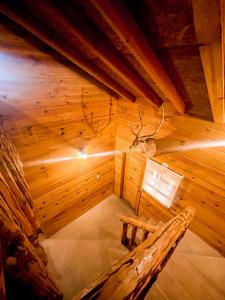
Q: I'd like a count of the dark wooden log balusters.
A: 3